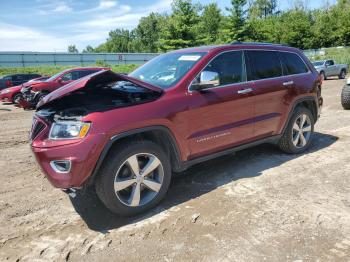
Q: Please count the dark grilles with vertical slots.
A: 1